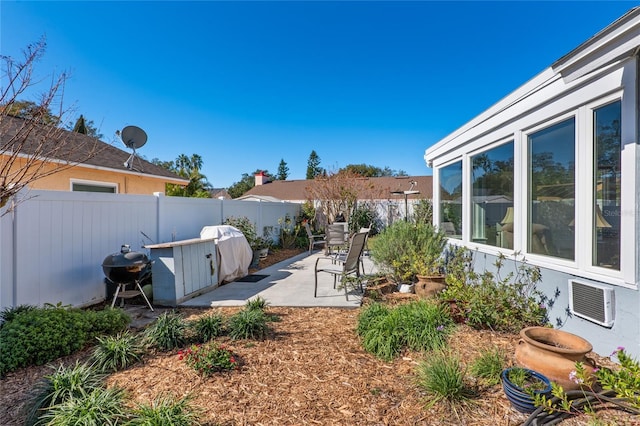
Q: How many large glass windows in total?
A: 4